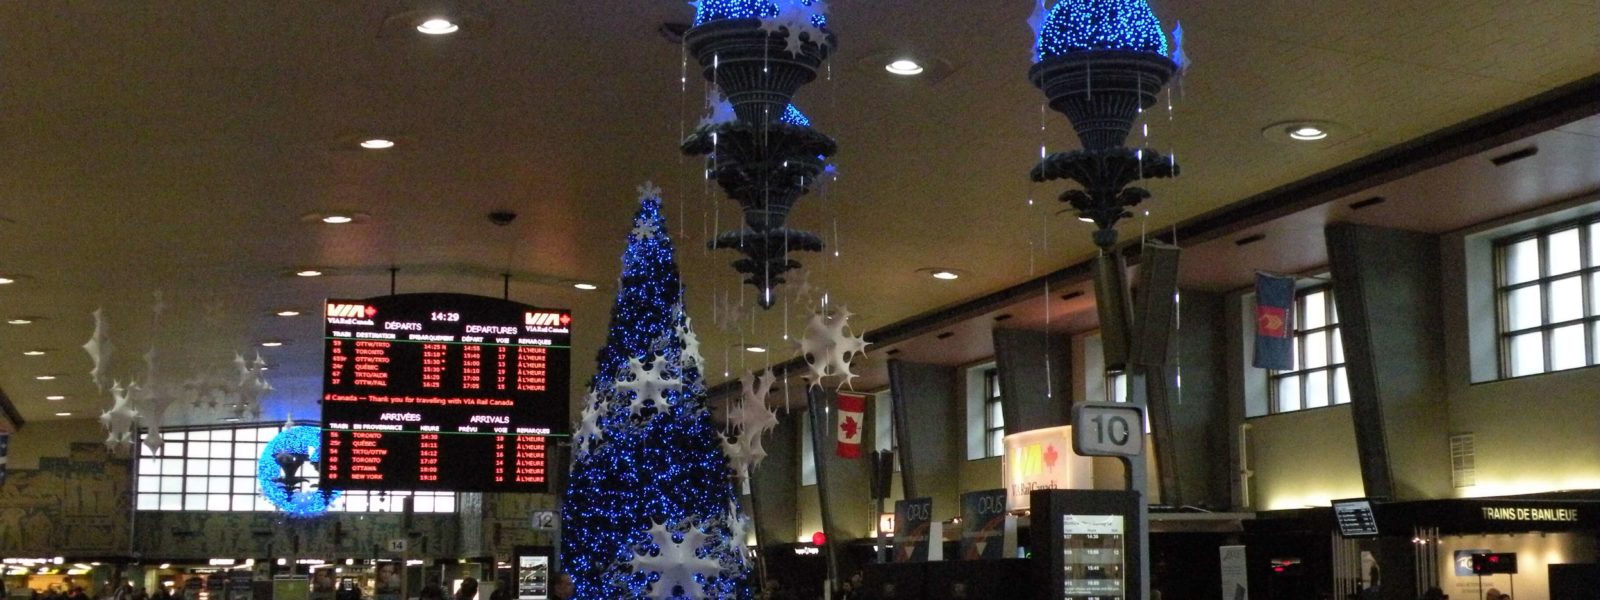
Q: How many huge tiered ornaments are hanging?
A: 2